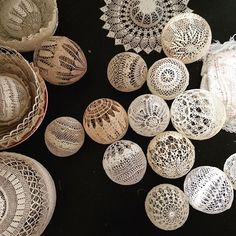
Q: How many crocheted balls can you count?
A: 13